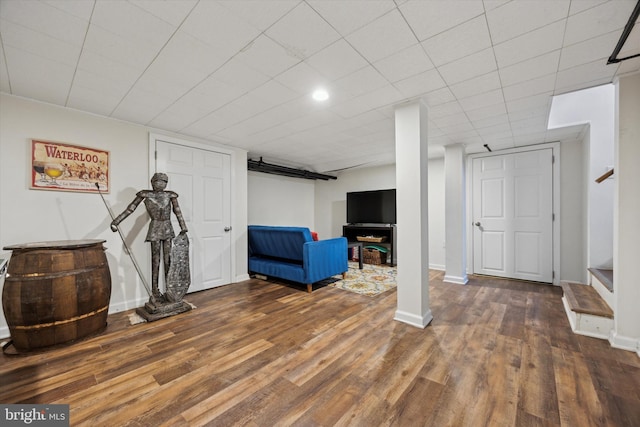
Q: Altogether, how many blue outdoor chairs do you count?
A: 0